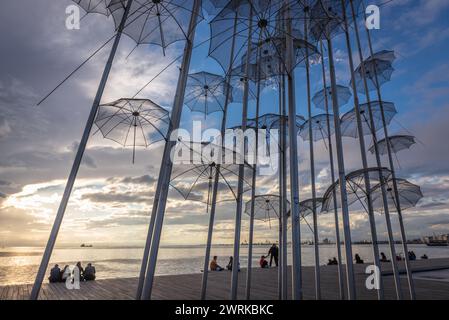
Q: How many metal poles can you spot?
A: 15